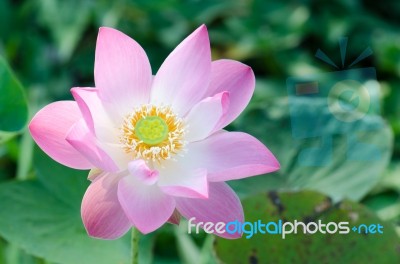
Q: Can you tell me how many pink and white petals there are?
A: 13